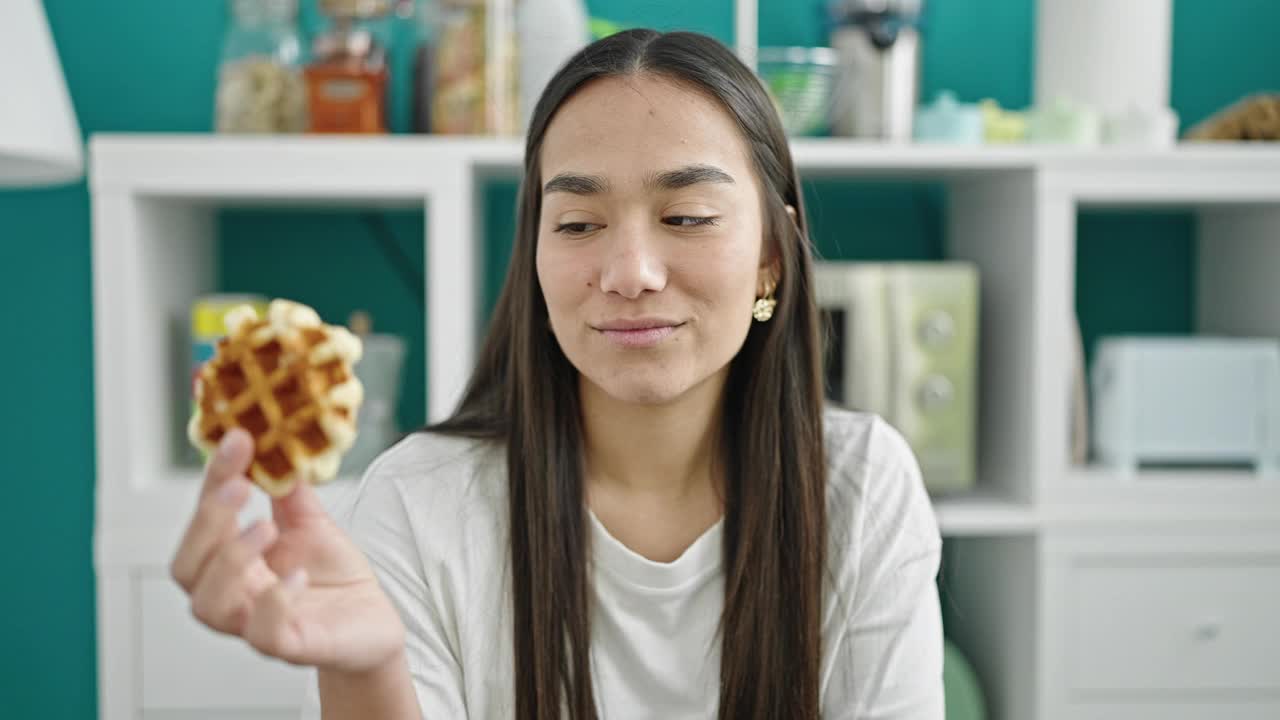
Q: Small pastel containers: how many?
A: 4